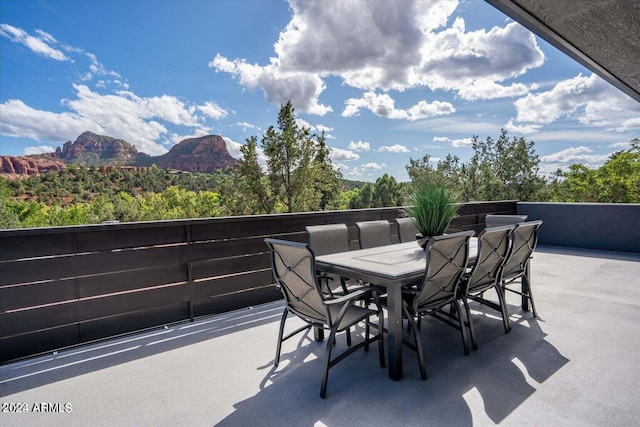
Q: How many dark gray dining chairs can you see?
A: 8